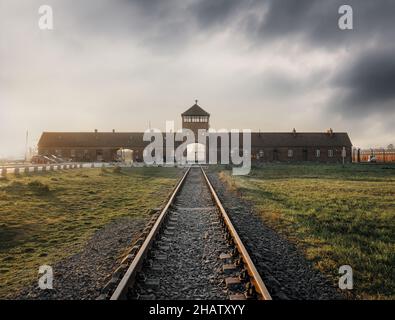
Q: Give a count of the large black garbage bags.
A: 0